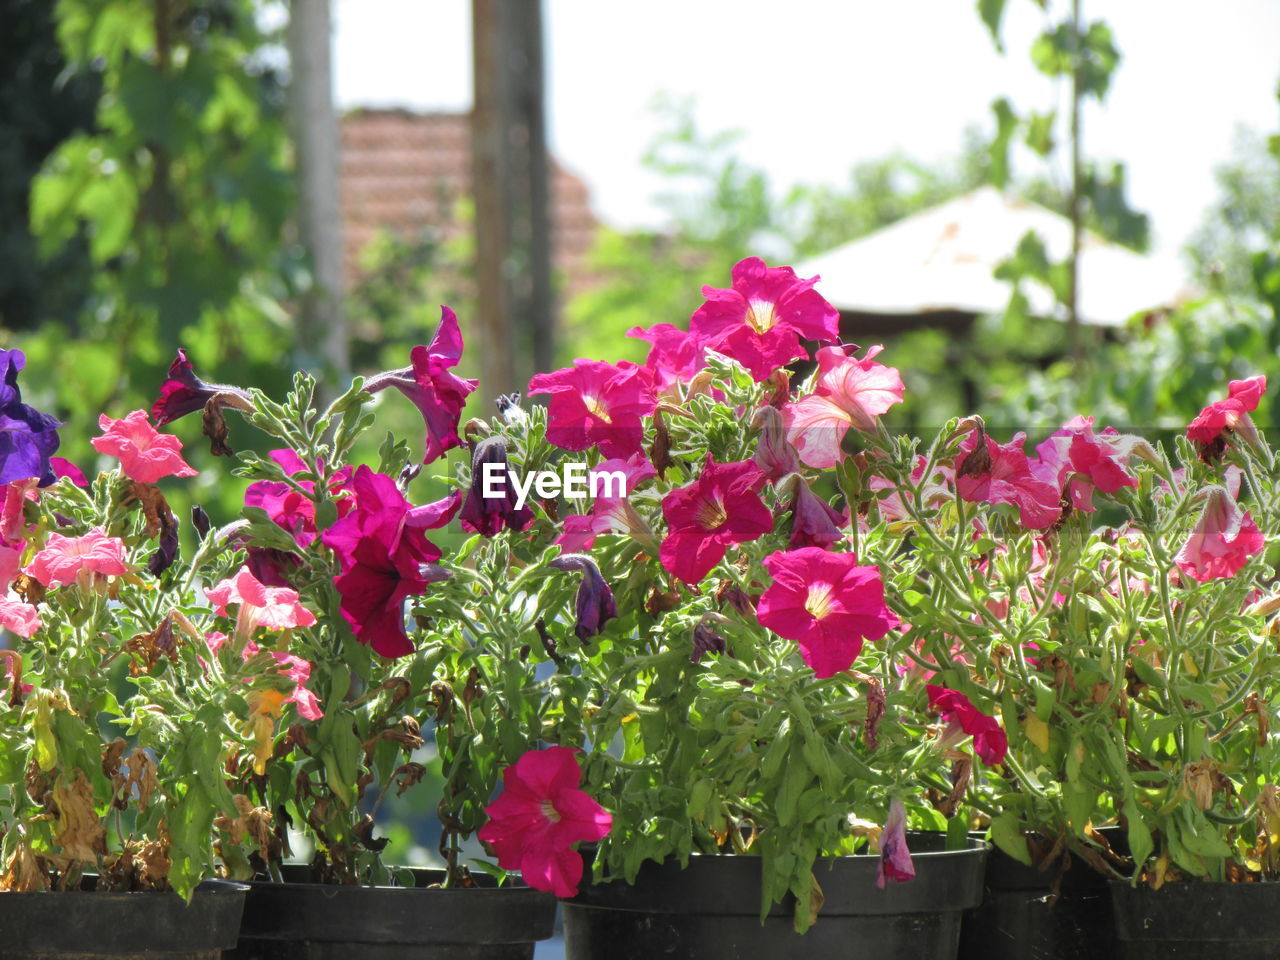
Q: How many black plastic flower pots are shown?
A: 5